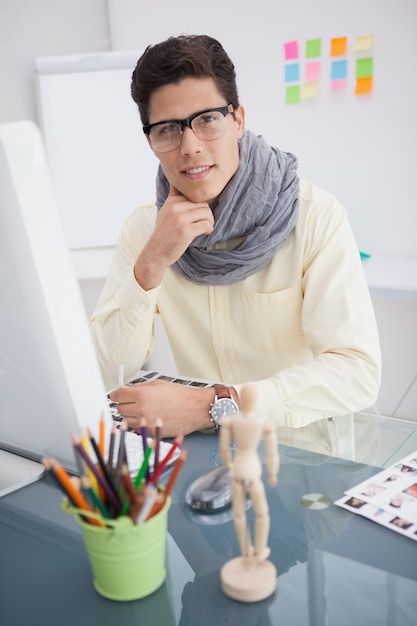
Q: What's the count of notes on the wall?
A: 12